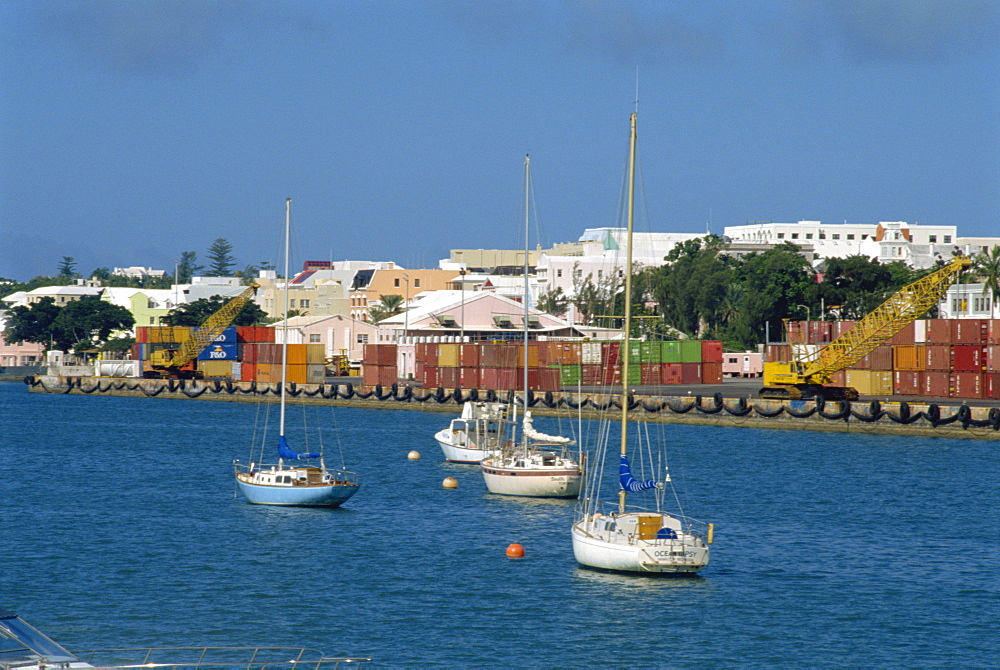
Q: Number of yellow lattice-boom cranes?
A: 2